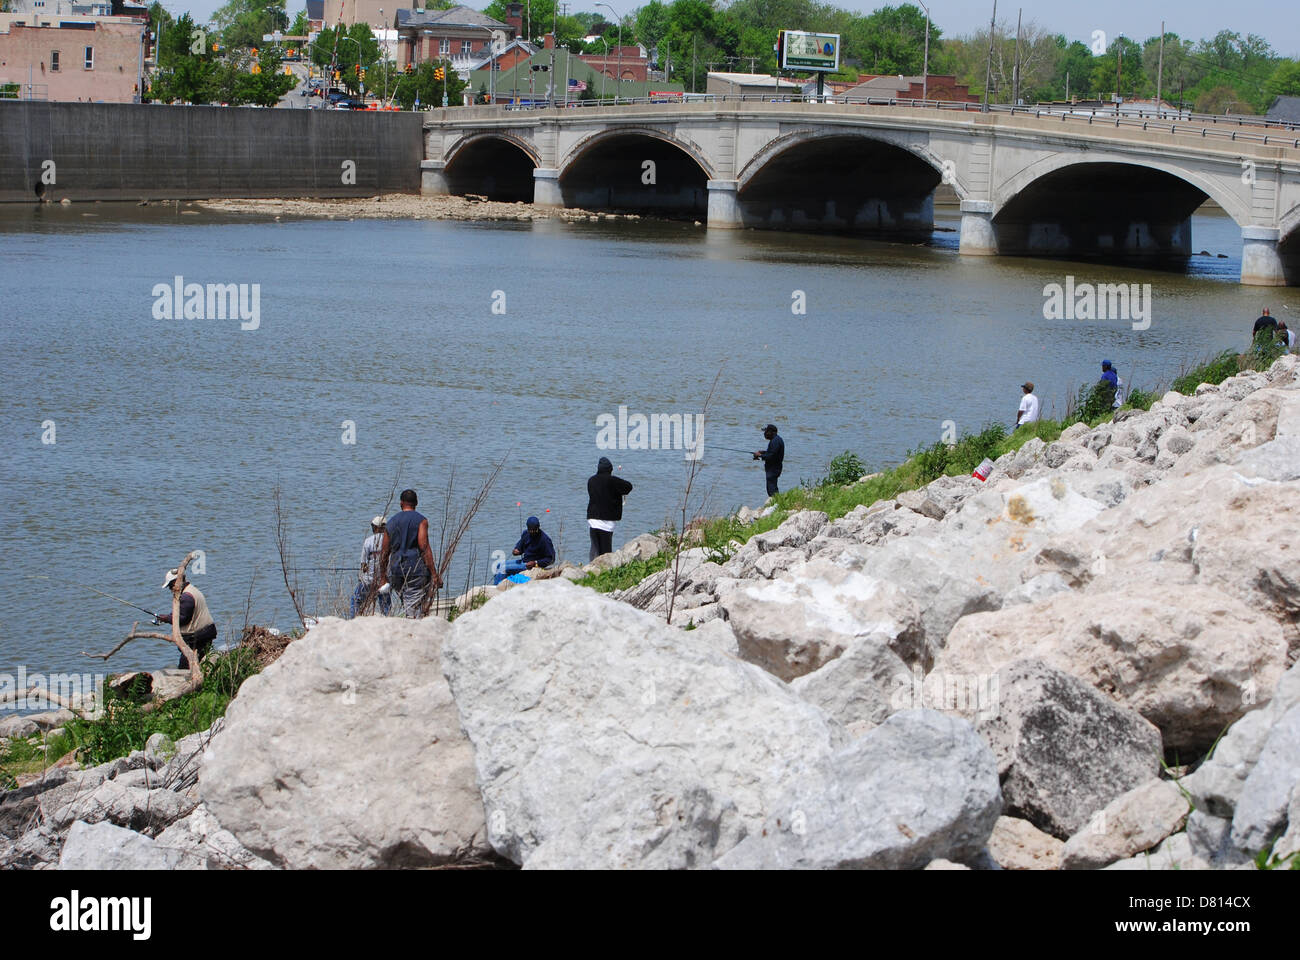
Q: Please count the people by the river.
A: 11